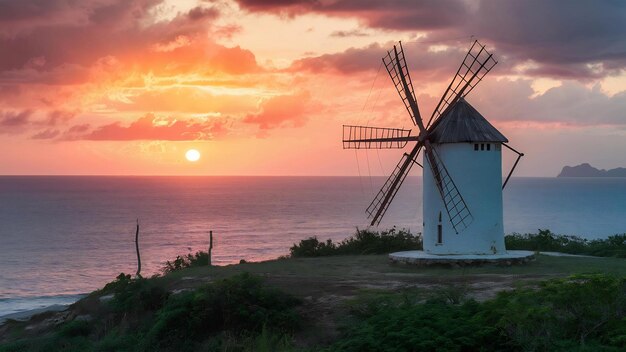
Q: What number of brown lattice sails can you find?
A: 5